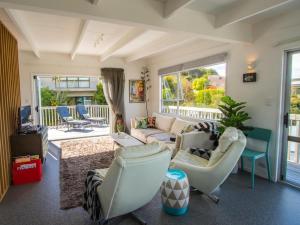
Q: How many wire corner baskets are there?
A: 0